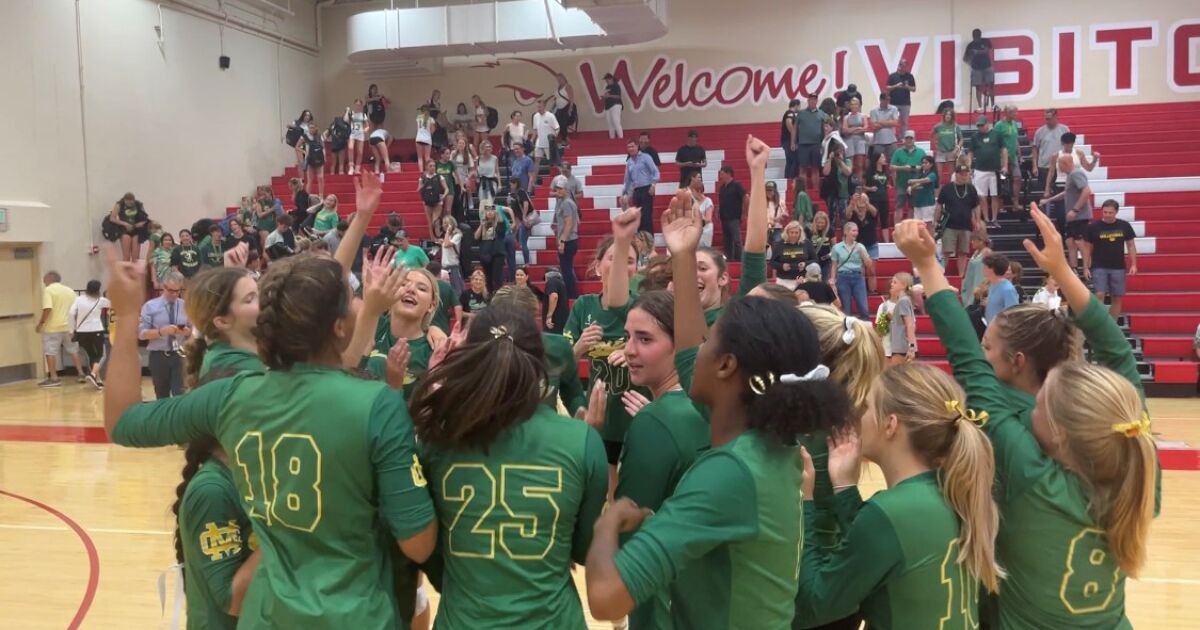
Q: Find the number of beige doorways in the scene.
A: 1